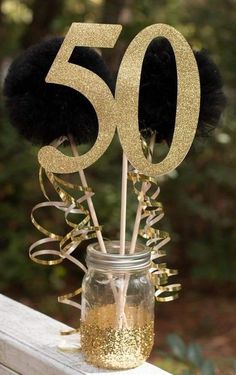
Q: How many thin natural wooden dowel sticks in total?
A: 3